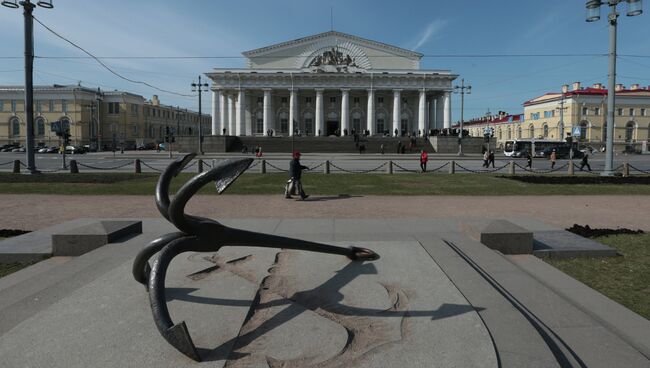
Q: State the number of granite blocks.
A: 2